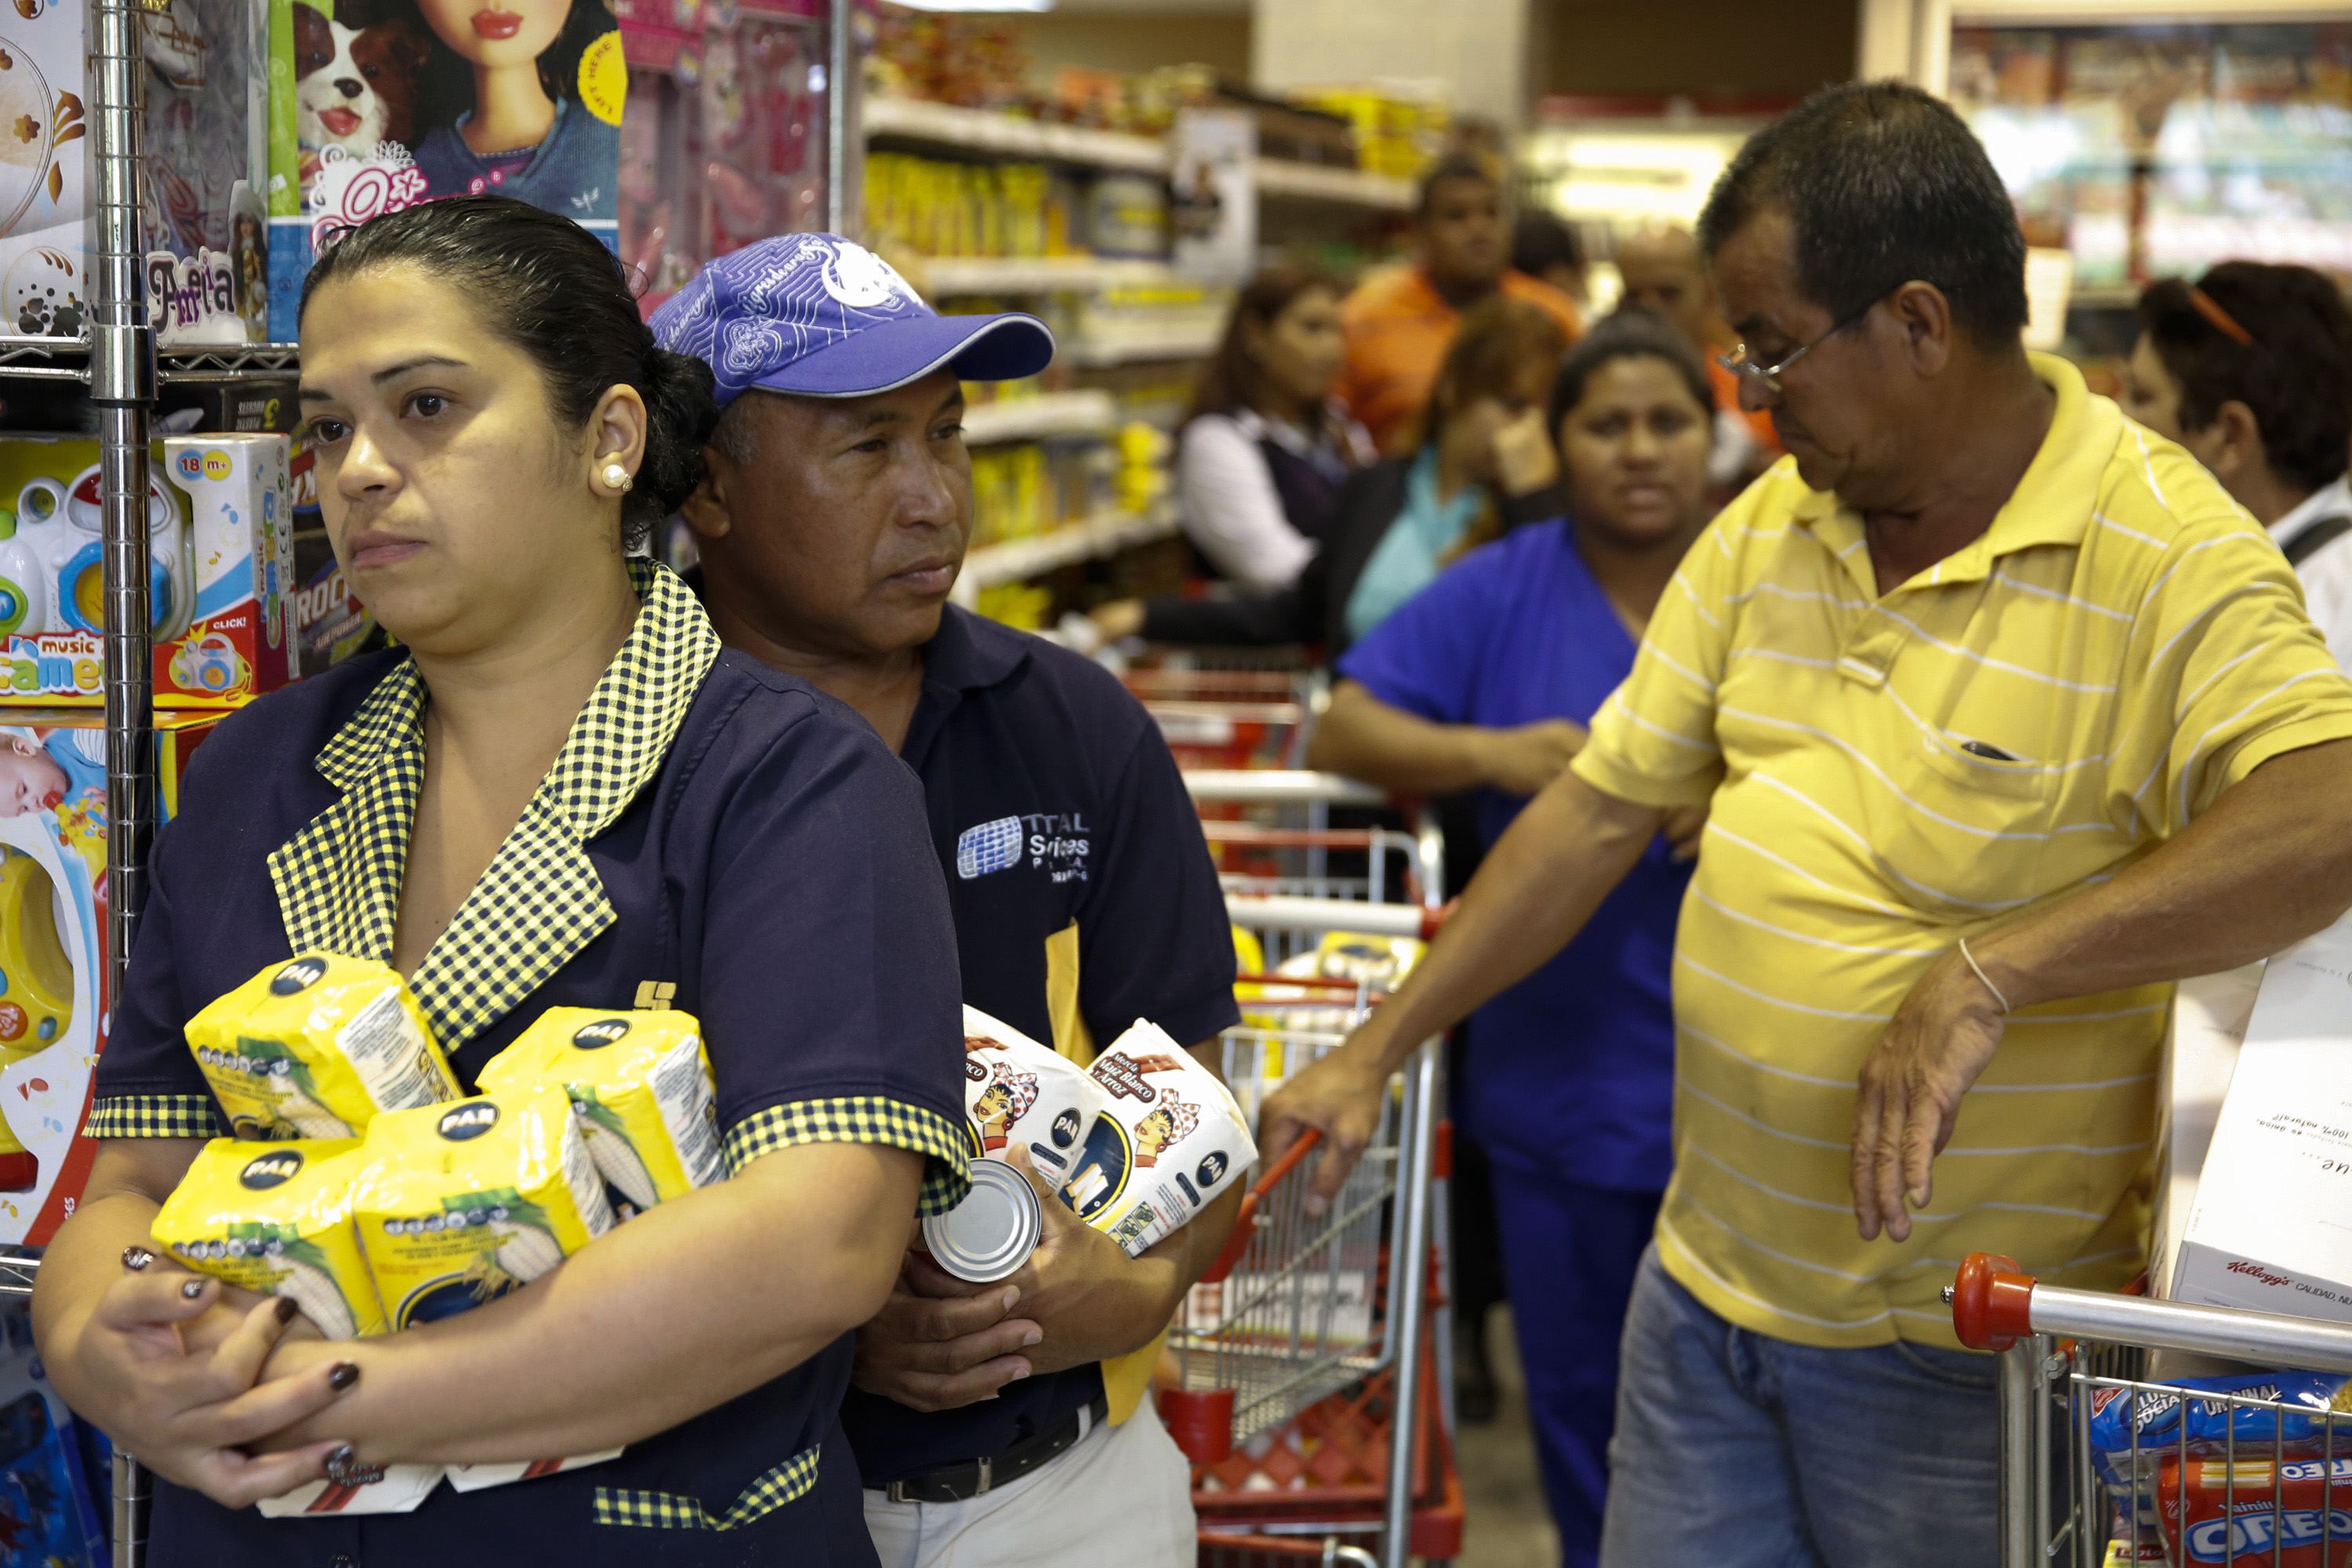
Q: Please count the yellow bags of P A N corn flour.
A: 4